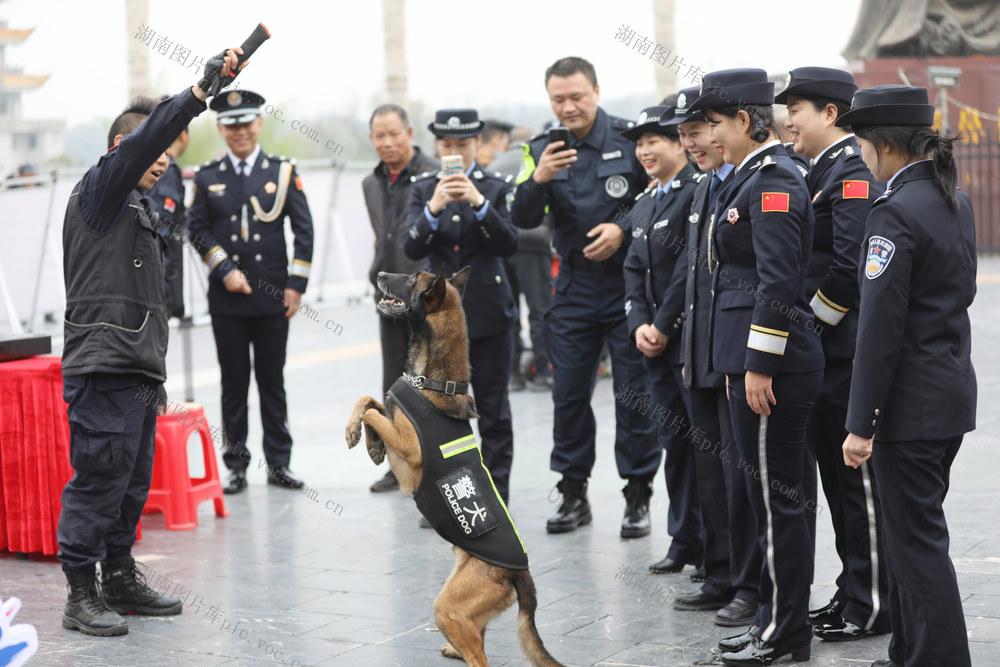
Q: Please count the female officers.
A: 6